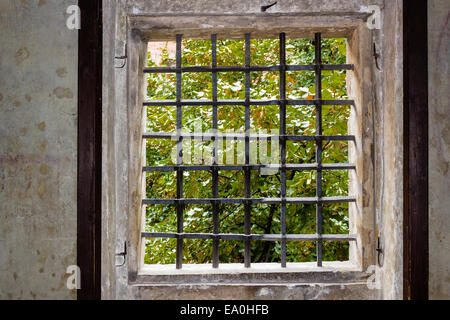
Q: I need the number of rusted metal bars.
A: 11